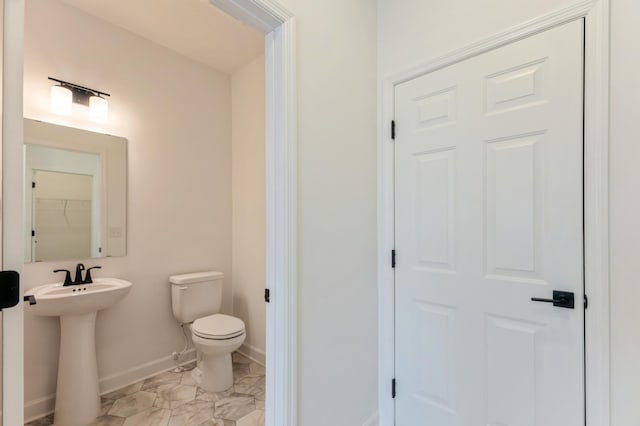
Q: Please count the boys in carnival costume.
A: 0